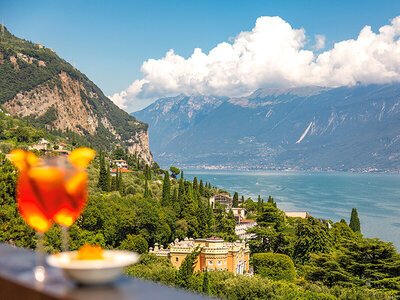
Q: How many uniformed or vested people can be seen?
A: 0